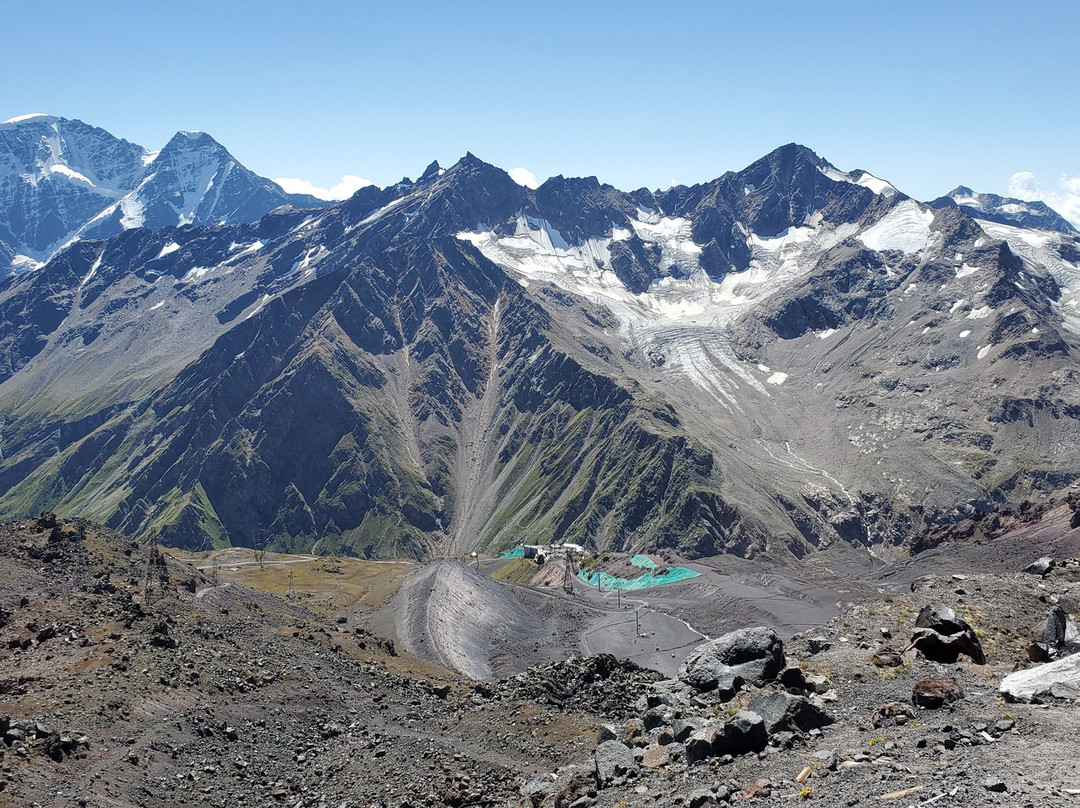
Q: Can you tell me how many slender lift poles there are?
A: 3